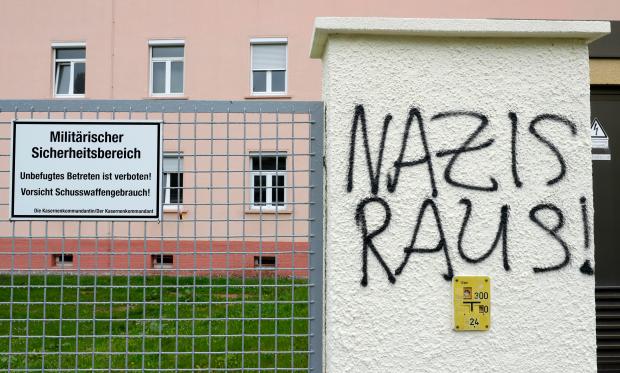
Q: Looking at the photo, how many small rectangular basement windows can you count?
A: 3